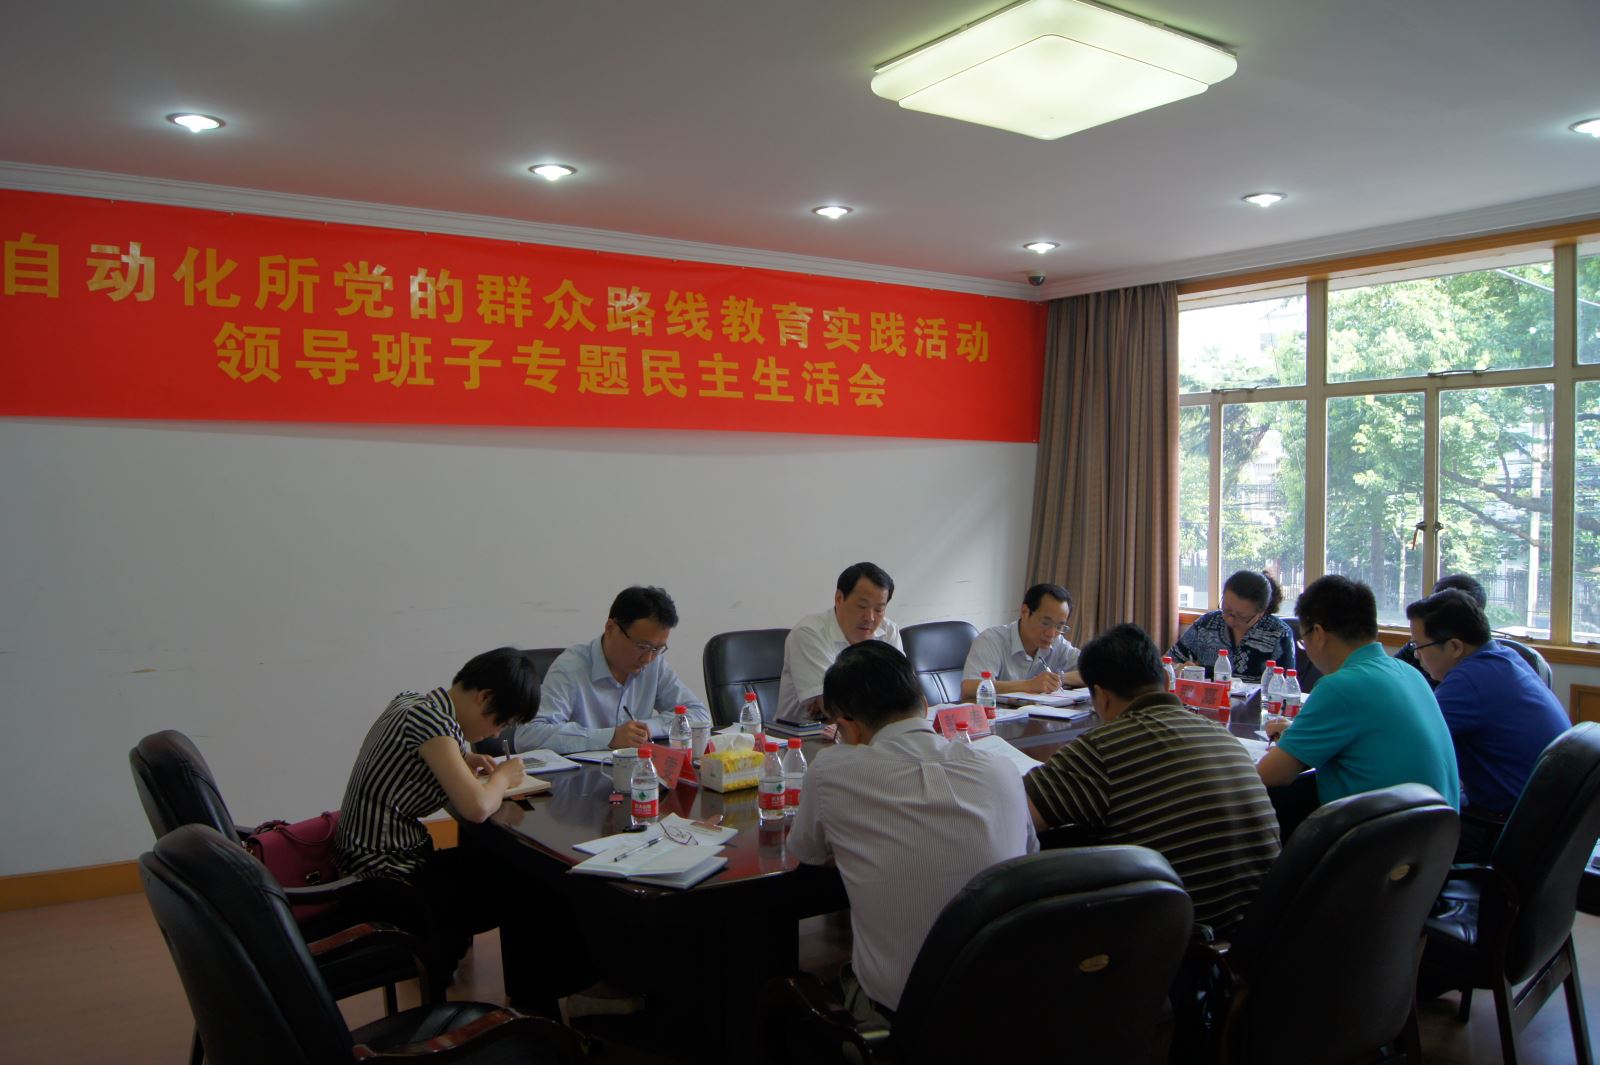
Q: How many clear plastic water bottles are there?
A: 12